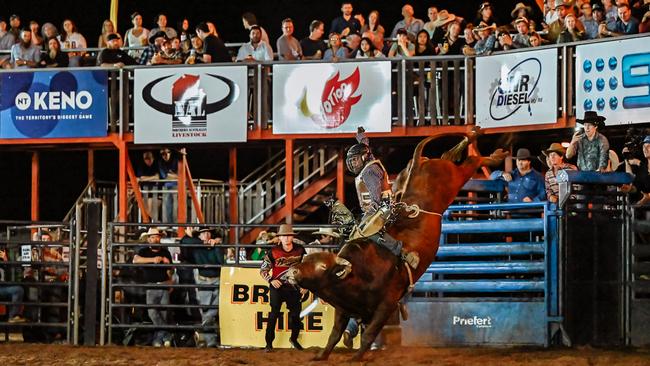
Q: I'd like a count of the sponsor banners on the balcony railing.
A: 5